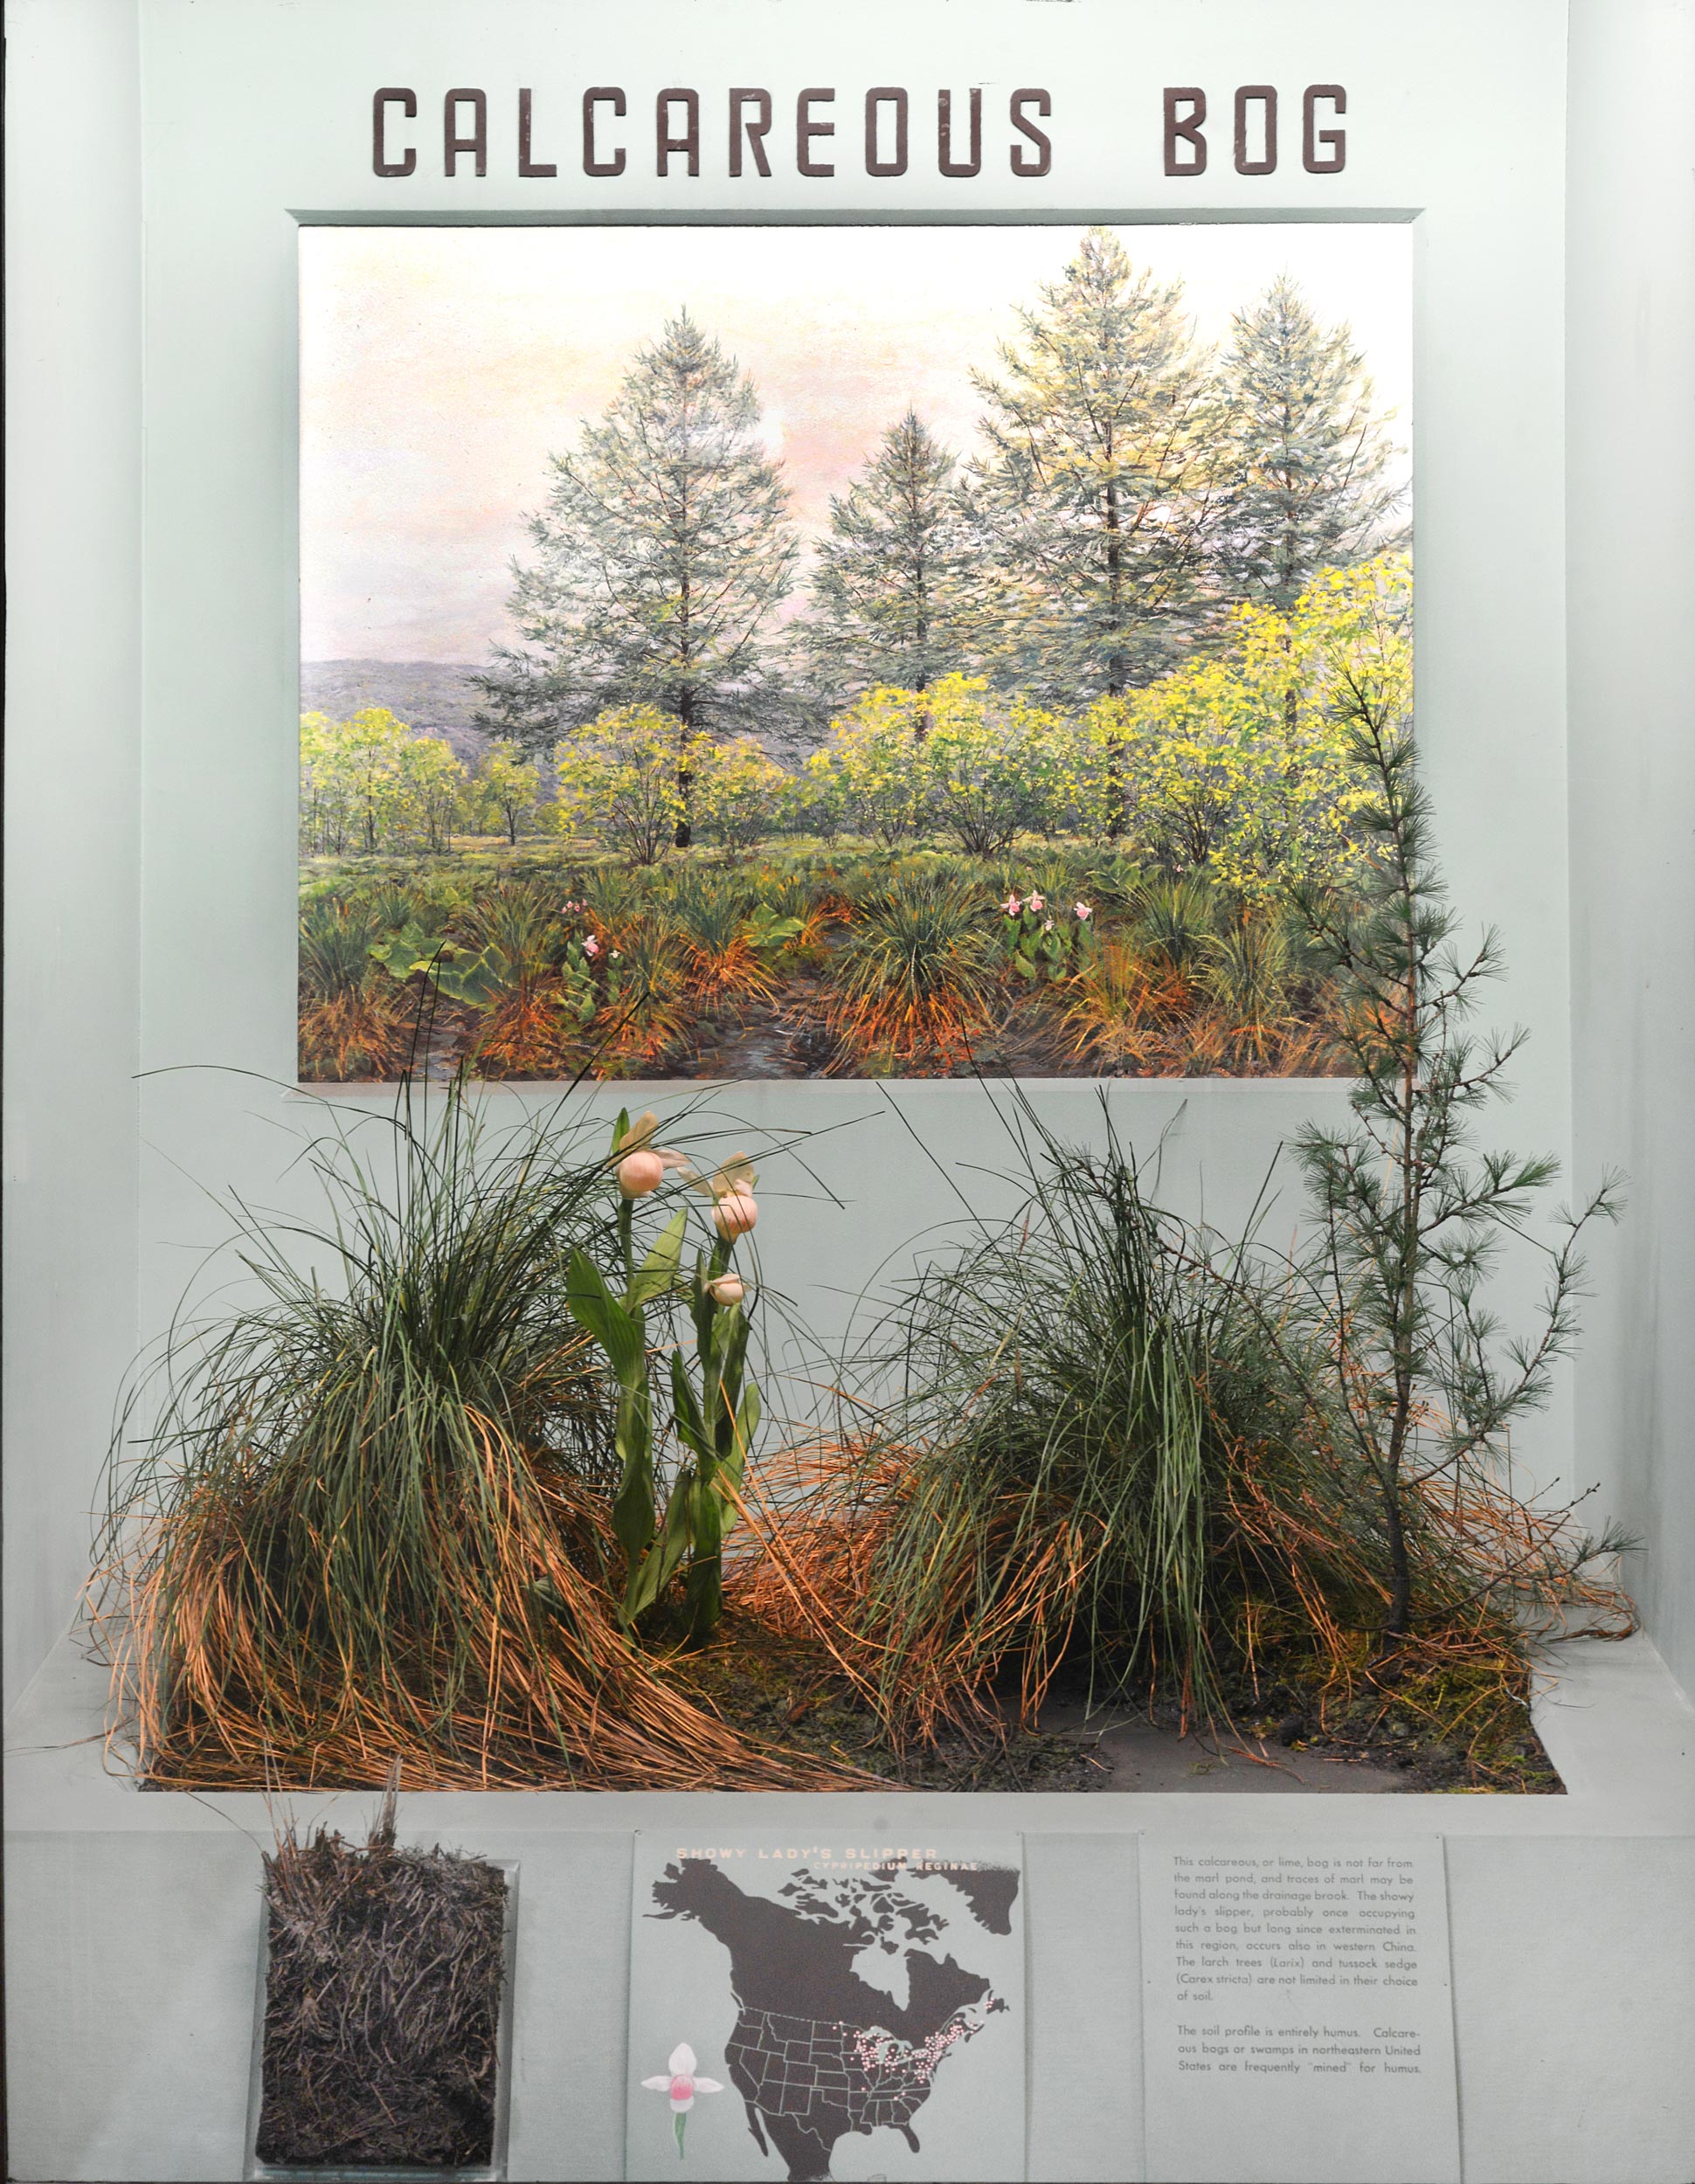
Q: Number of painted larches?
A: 4